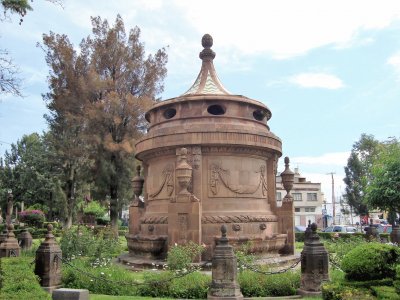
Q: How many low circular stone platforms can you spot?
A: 1